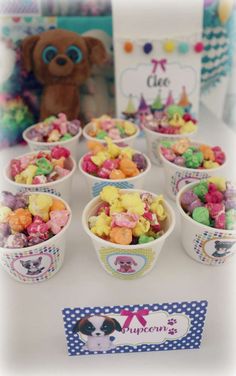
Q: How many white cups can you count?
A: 9